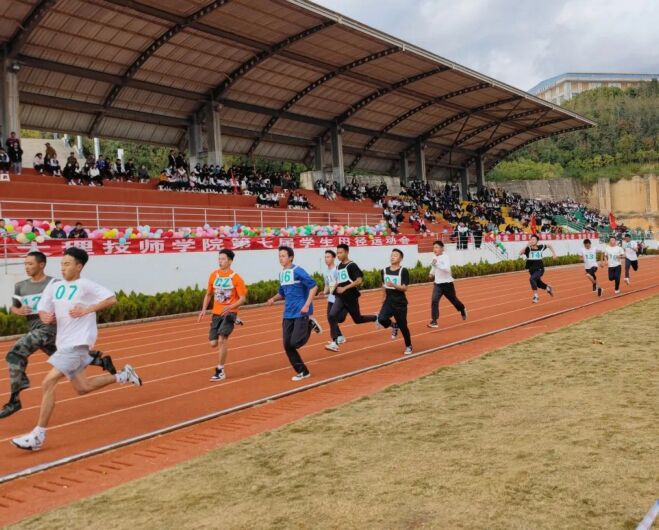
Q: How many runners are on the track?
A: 12